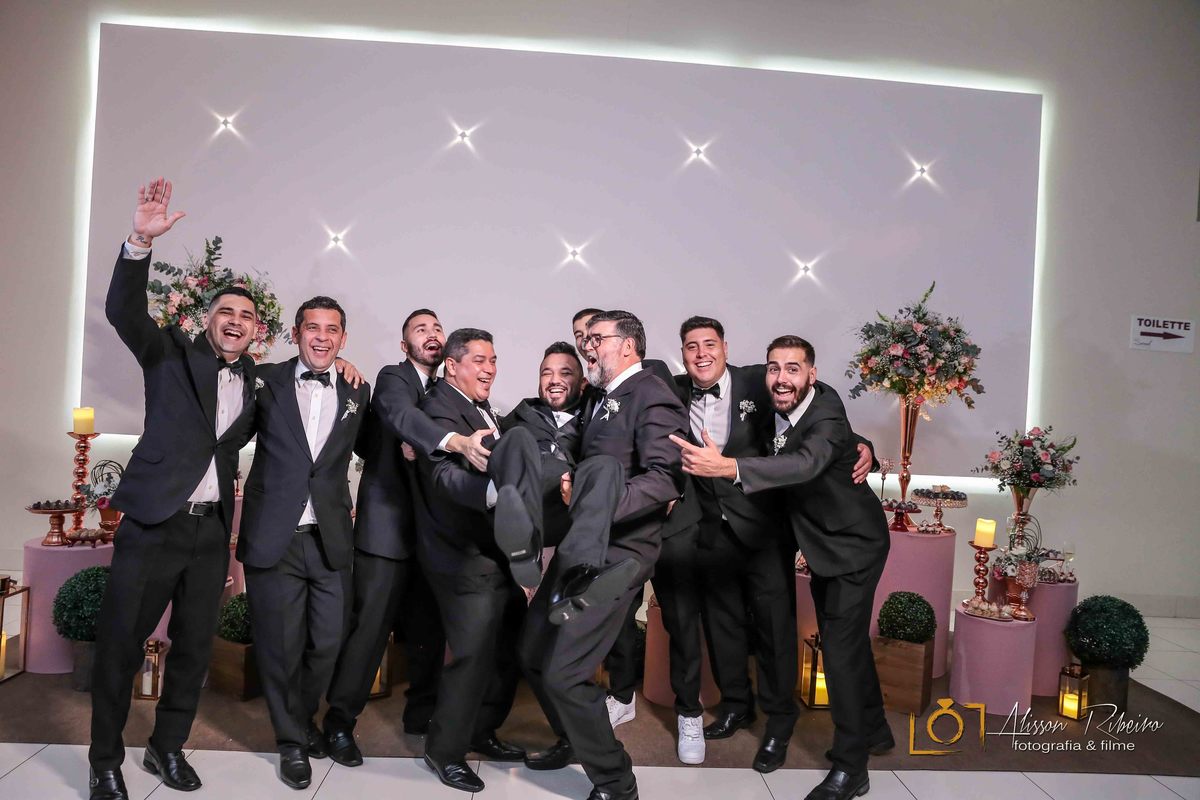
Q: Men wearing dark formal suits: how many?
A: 9